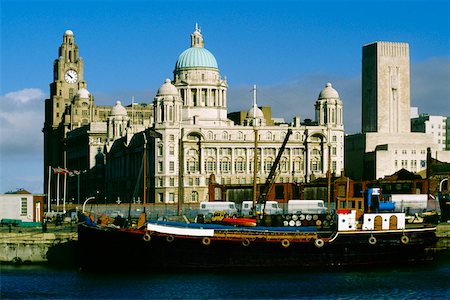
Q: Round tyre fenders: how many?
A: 8